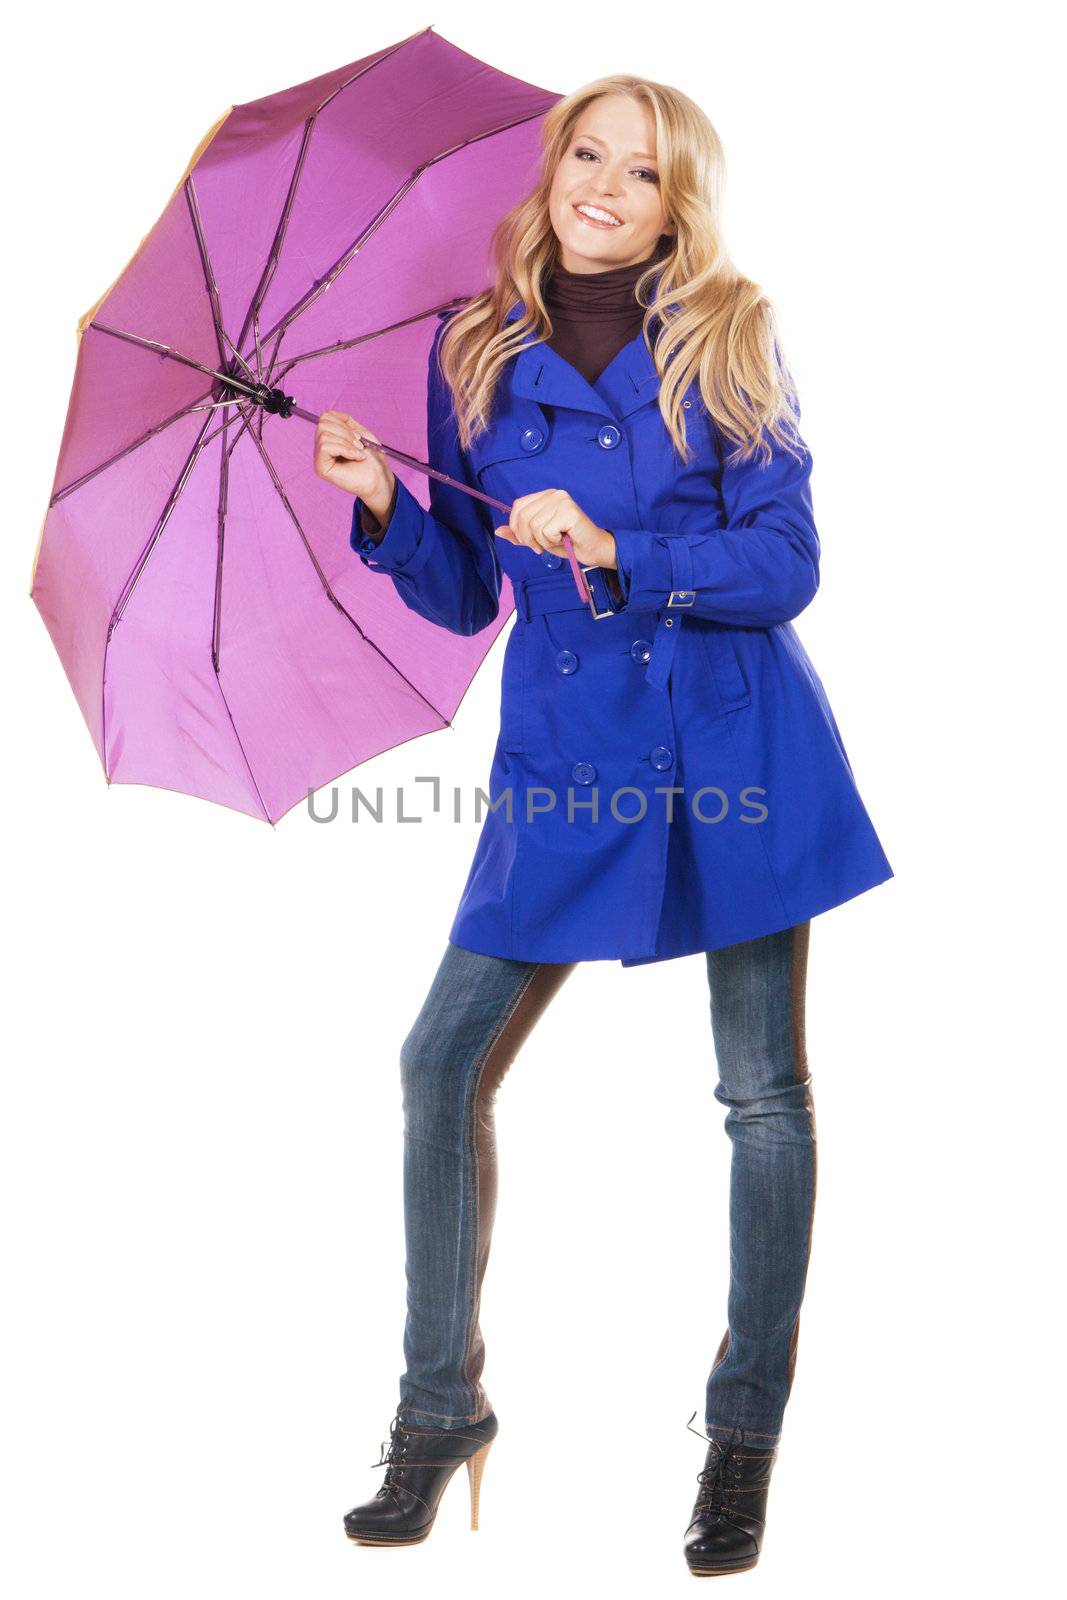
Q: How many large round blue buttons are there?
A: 7